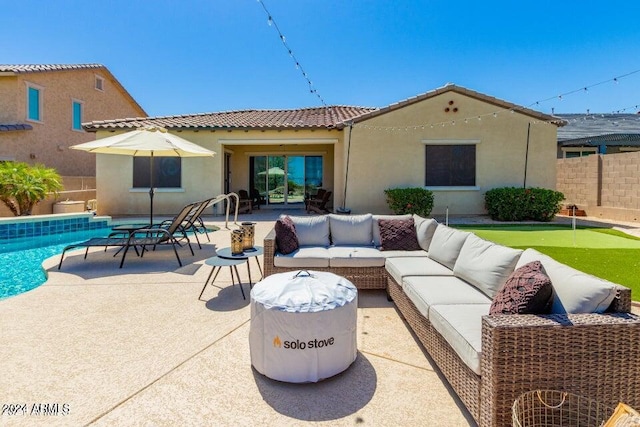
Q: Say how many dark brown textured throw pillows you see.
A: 3